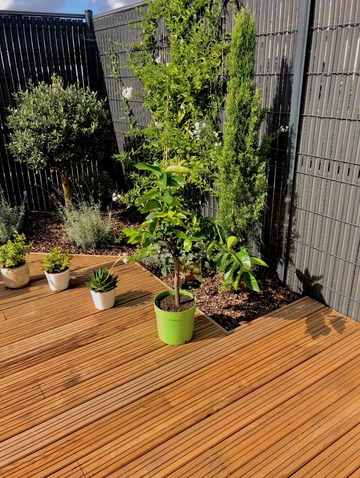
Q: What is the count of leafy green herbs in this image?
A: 2